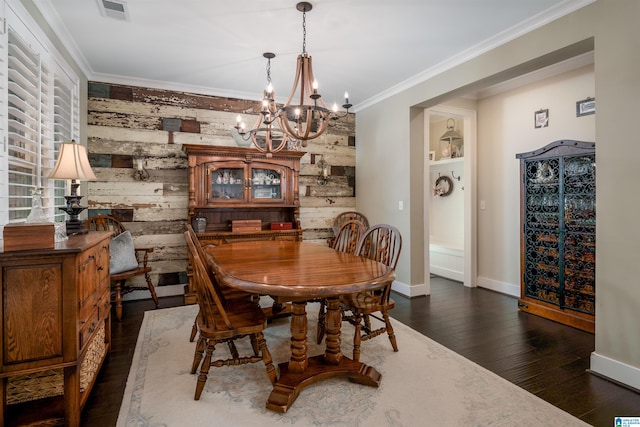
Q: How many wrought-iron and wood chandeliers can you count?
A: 2